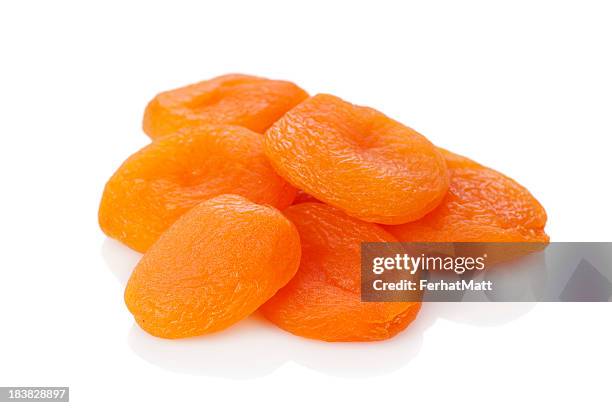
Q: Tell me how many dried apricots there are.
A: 6